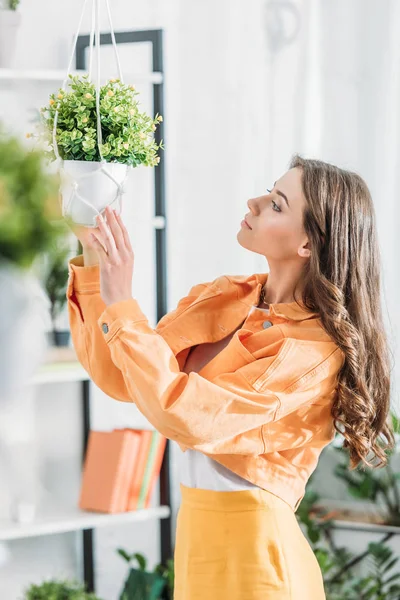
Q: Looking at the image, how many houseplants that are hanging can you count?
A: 1